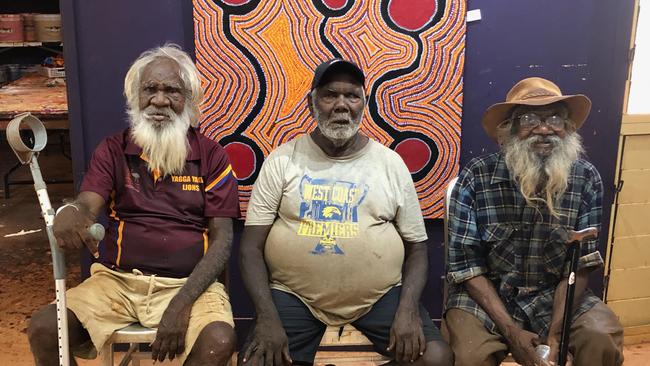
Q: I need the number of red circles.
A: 5